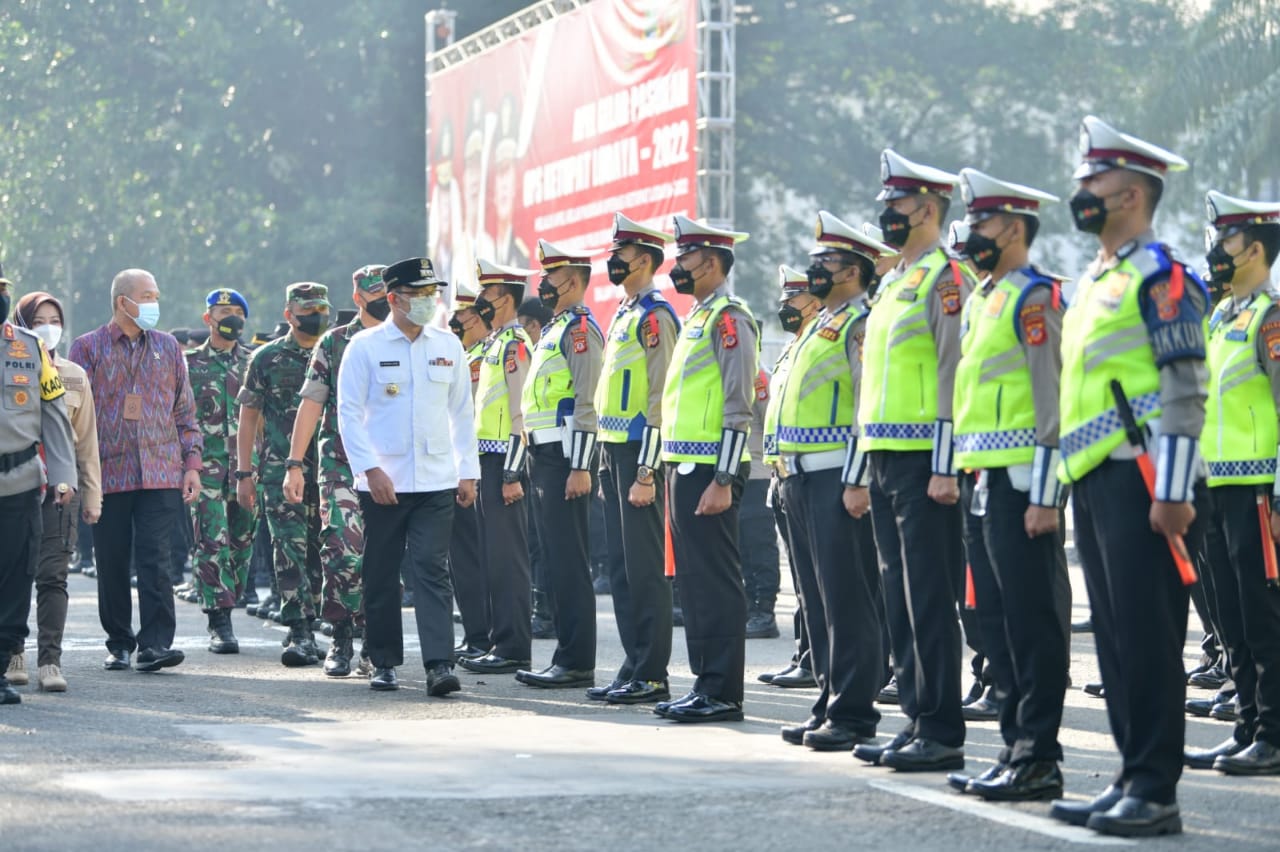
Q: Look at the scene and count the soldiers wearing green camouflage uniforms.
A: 3